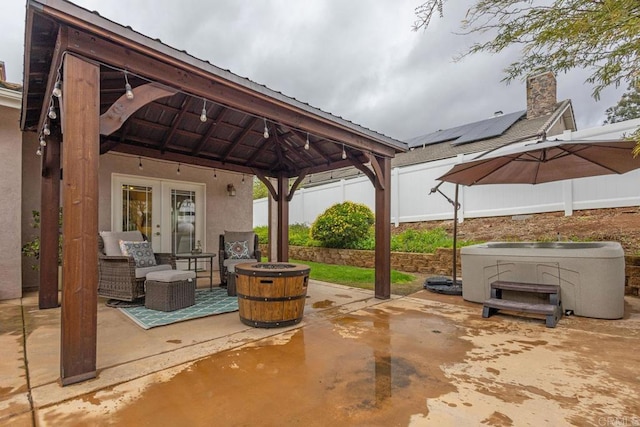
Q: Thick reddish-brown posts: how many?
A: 4